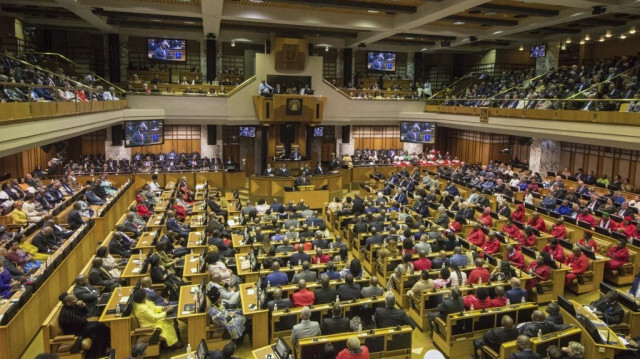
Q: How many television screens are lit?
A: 7